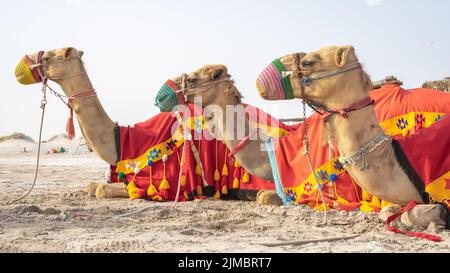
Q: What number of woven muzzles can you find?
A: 3